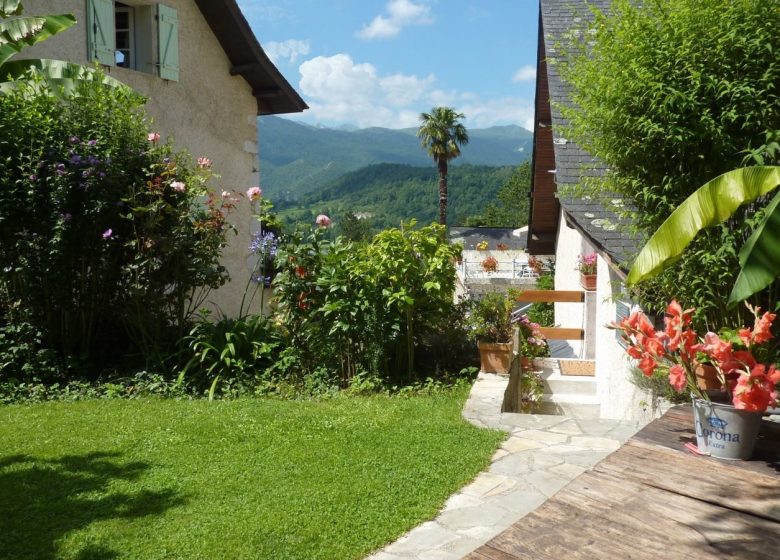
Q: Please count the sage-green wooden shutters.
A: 2